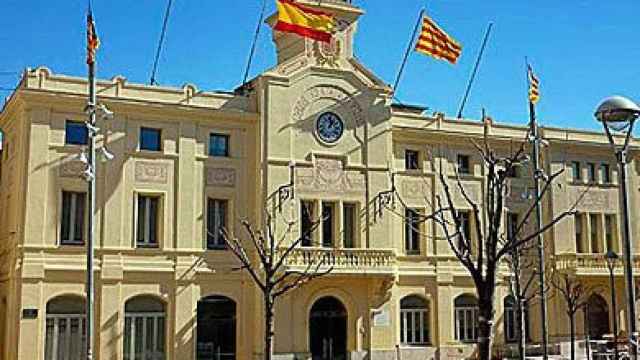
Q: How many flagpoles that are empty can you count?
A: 2